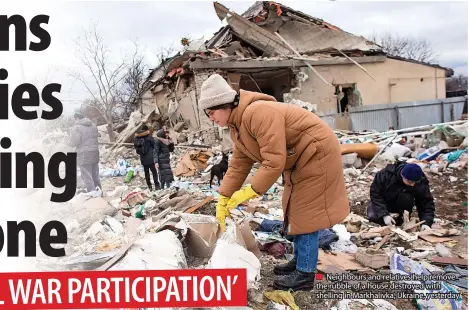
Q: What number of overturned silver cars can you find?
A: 0